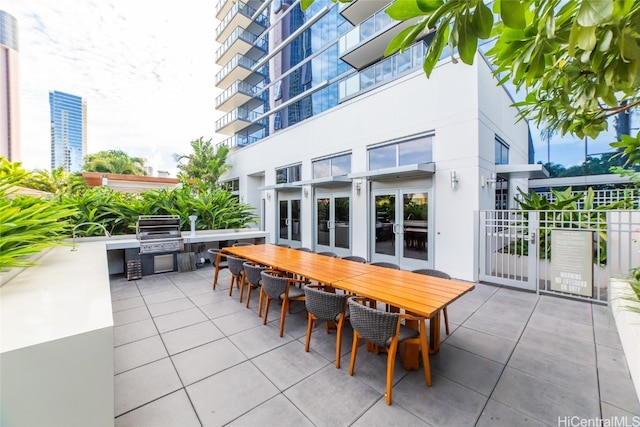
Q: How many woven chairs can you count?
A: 13